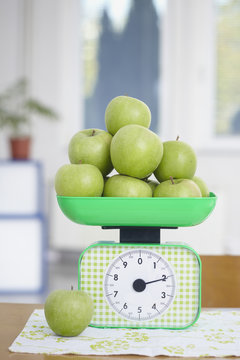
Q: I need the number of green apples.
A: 10